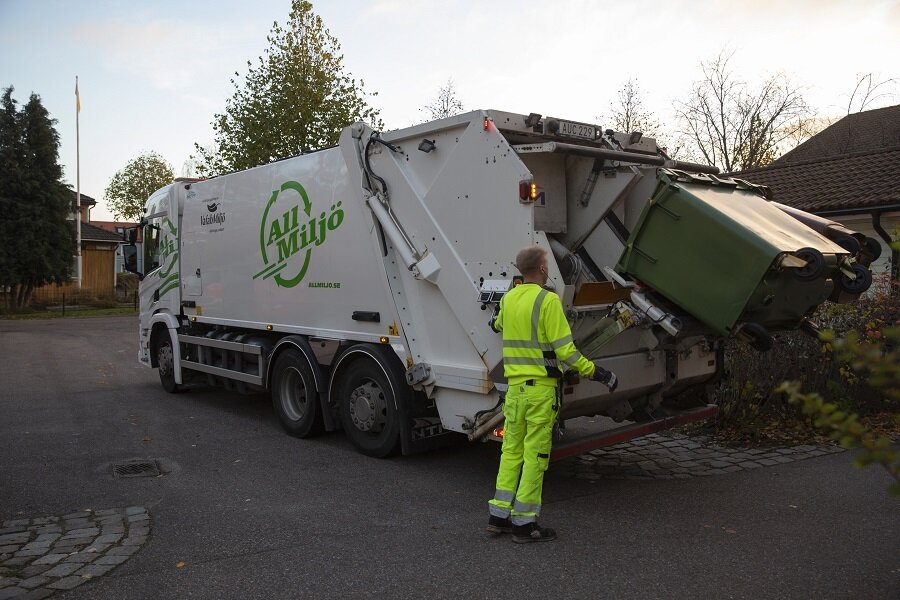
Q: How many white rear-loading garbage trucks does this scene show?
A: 1